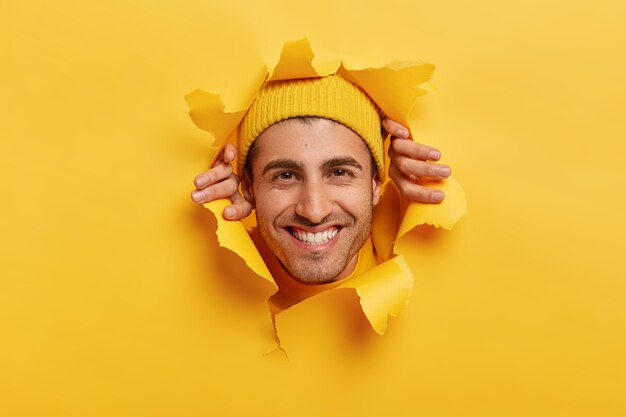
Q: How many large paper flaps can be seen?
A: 6